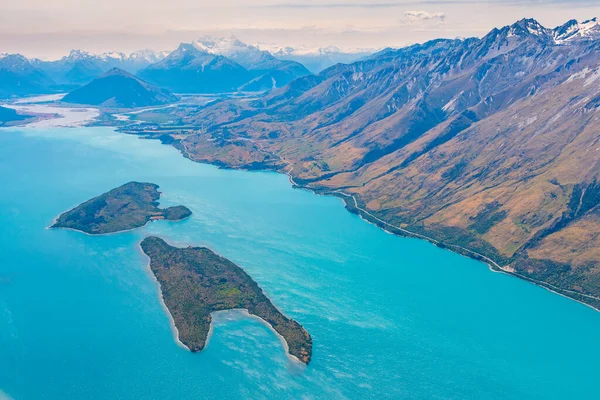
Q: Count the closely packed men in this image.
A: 0